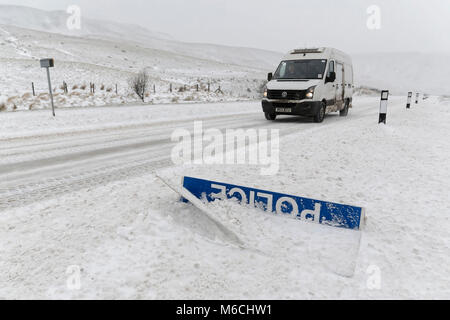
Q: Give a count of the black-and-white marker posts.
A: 3